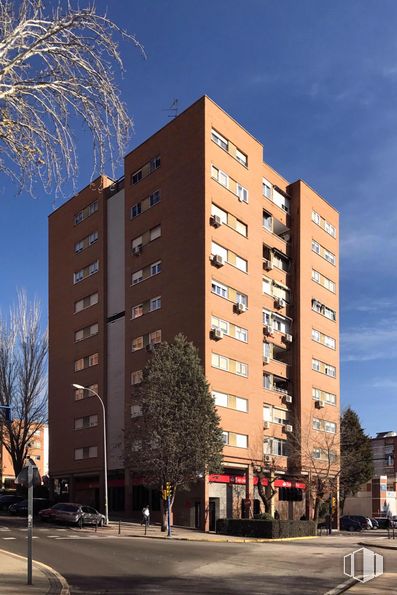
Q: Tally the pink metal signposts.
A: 0